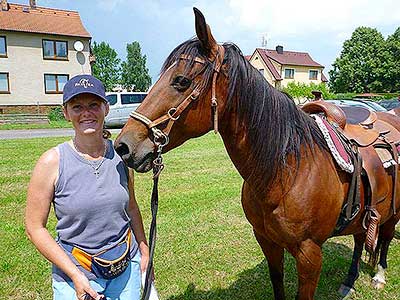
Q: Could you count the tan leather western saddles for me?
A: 1